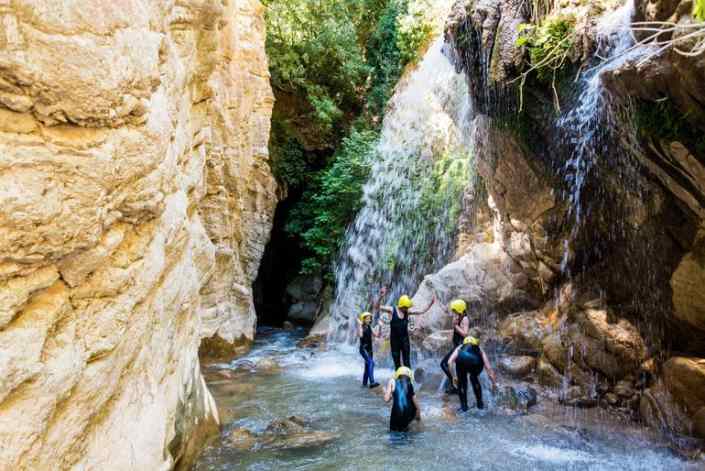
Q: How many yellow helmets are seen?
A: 5